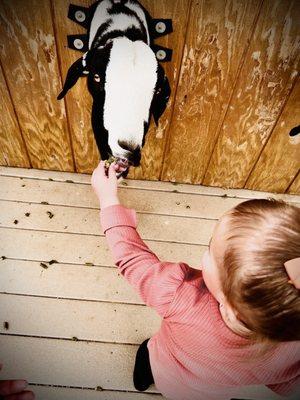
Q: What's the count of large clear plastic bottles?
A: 0